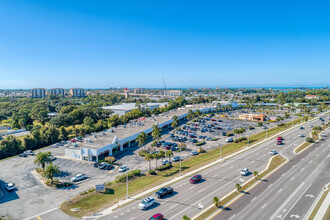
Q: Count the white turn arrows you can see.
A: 4